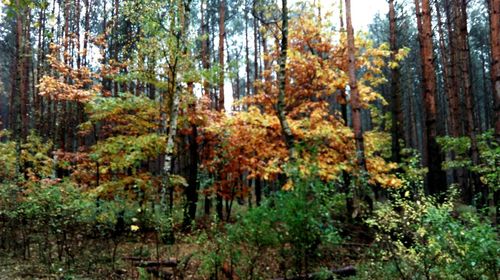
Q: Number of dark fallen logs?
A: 2